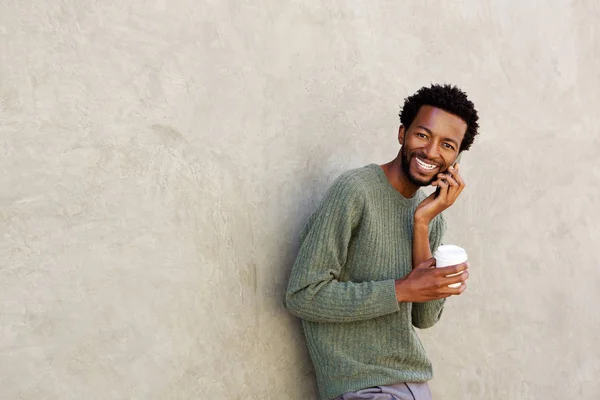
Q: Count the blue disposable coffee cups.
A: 0